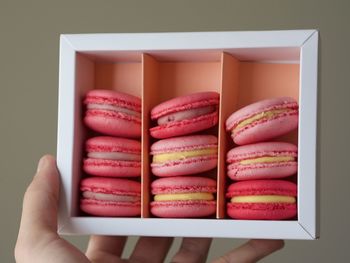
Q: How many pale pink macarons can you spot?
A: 4